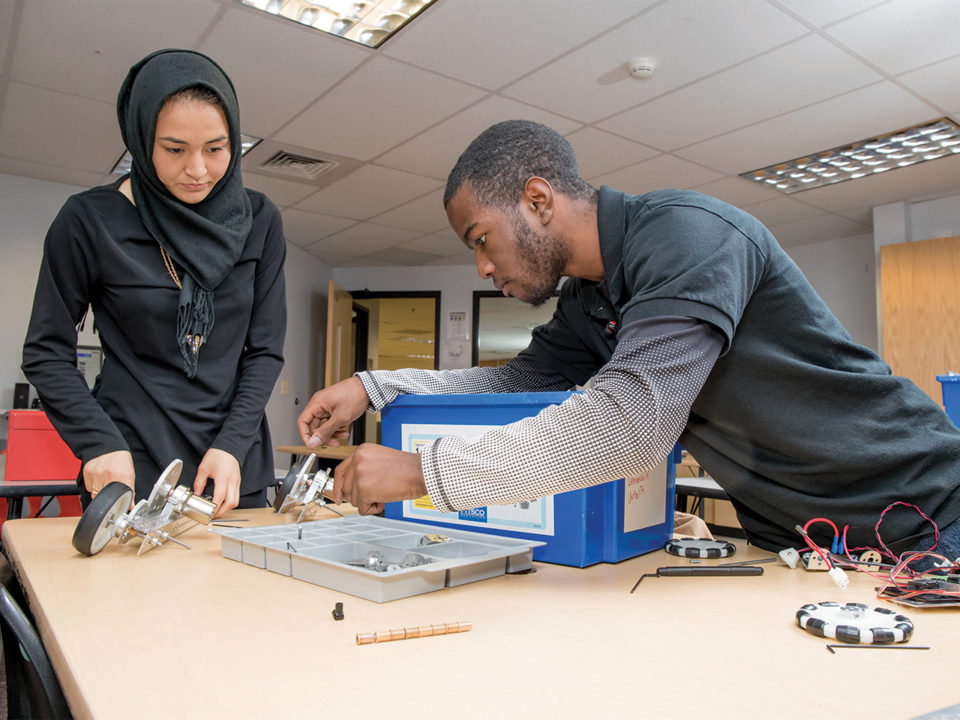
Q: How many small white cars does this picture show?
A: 0